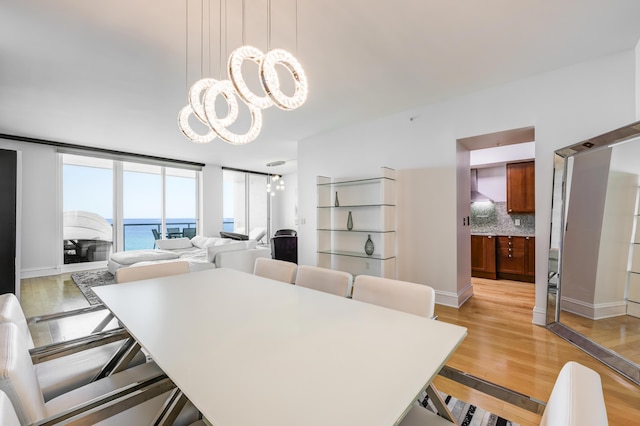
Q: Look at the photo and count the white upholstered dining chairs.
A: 8